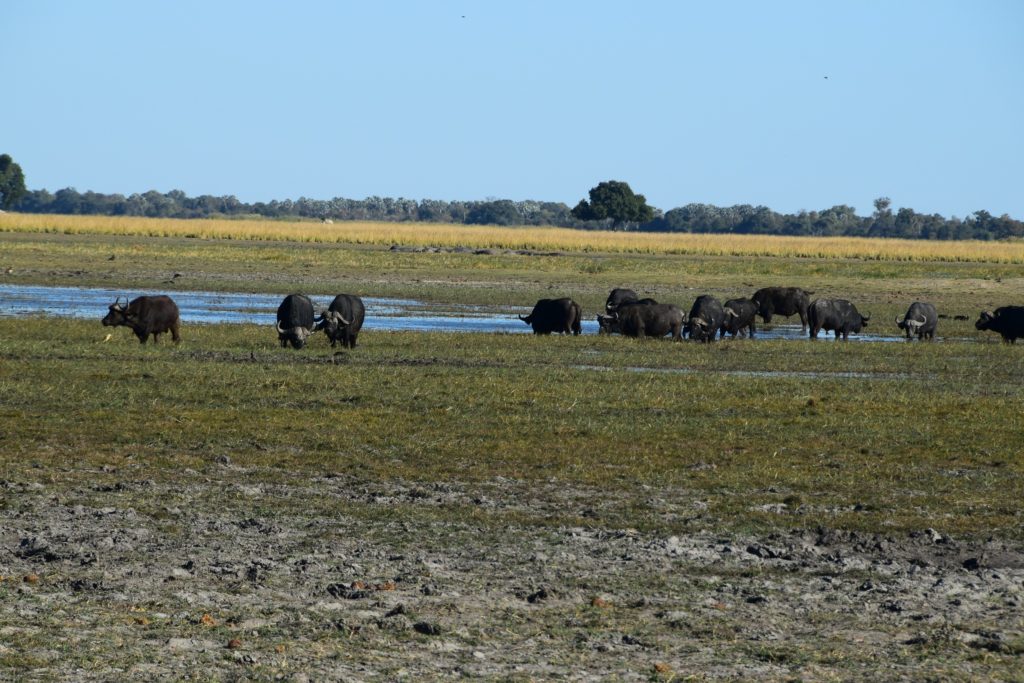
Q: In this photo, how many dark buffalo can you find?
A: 13